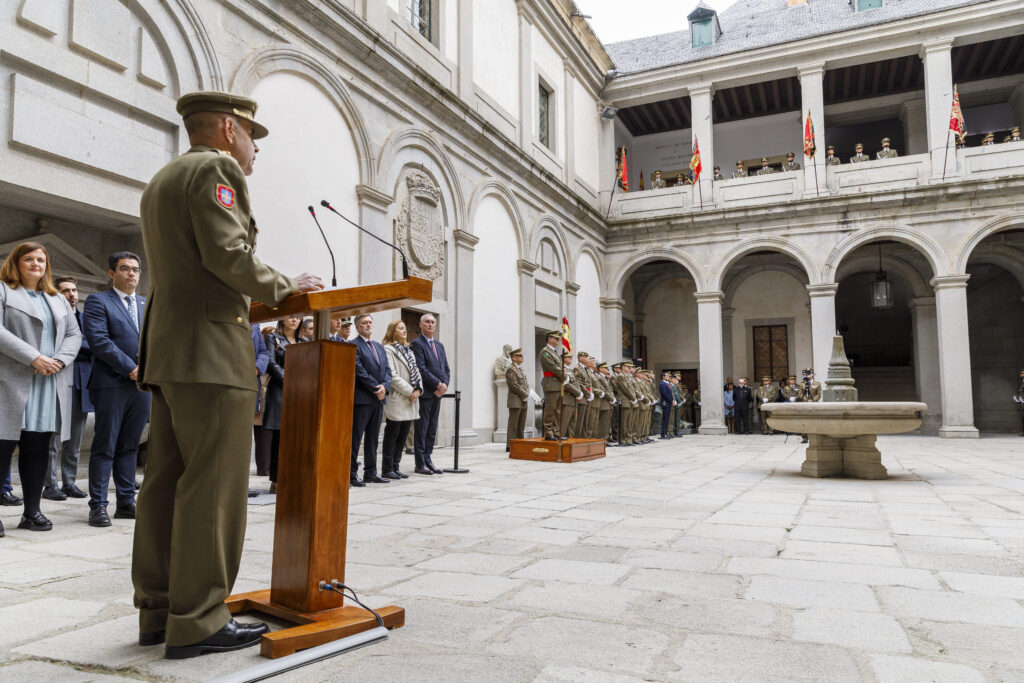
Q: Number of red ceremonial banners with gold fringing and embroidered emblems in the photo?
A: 4